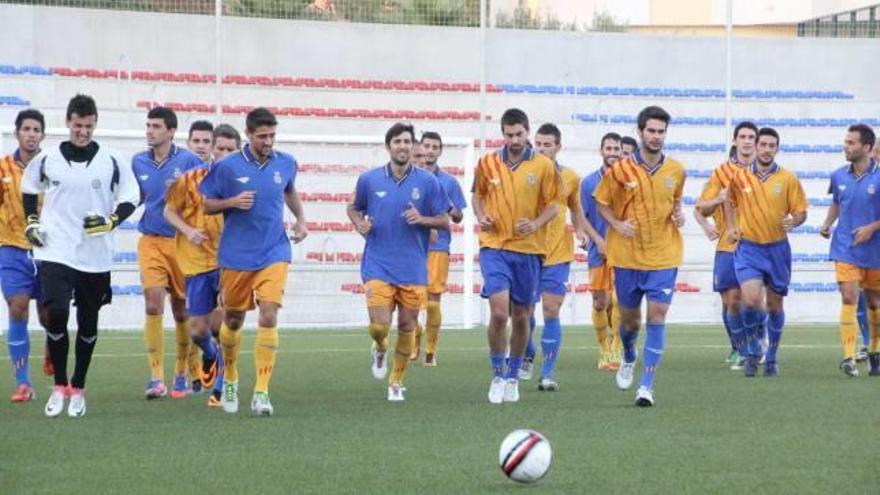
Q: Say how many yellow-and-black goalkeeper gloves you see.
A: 2